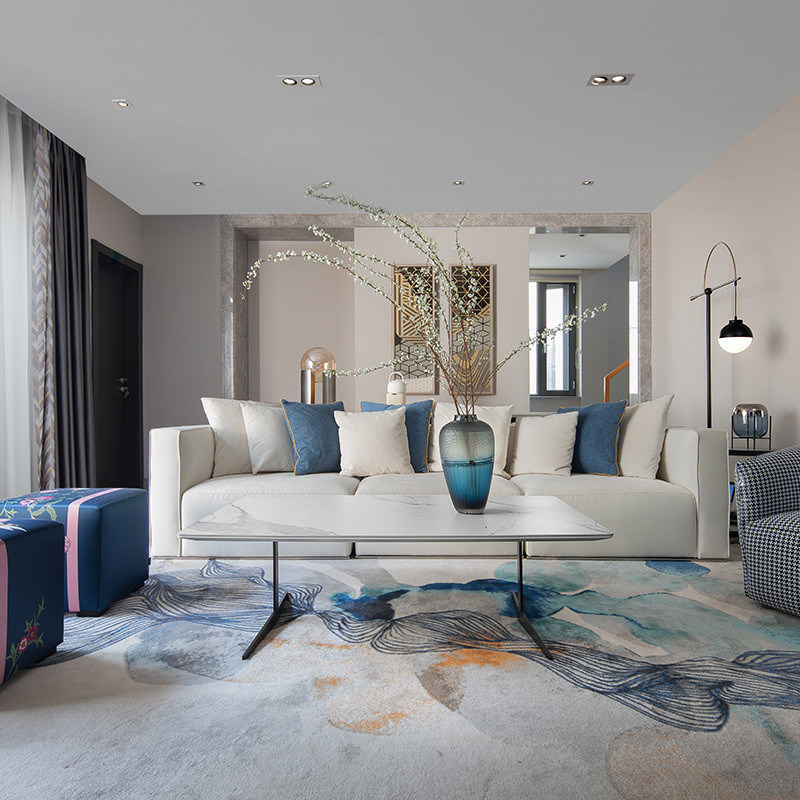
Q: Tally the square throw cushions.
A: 9